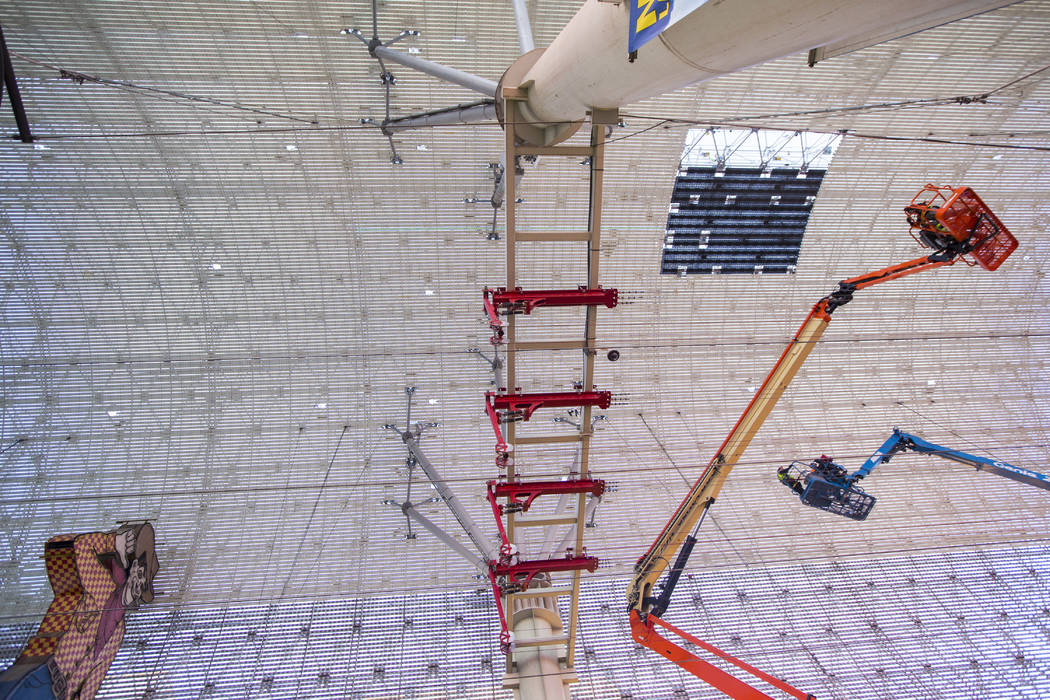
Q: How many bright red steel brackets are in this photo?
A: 4